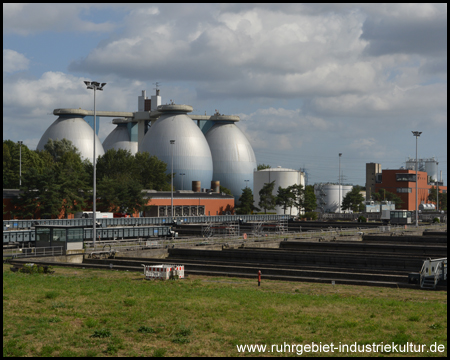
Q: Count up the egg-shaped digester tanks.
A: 4